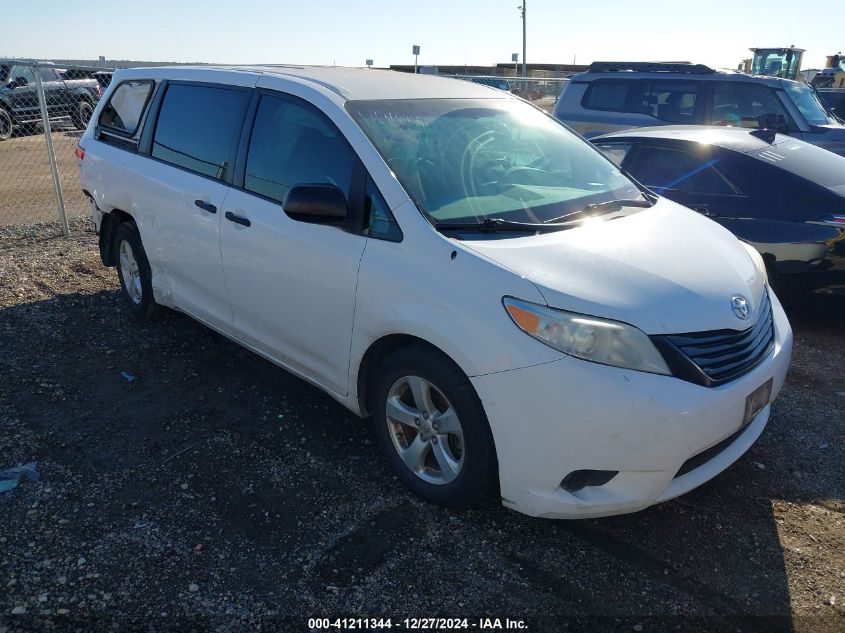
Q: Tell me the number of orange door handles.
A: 0